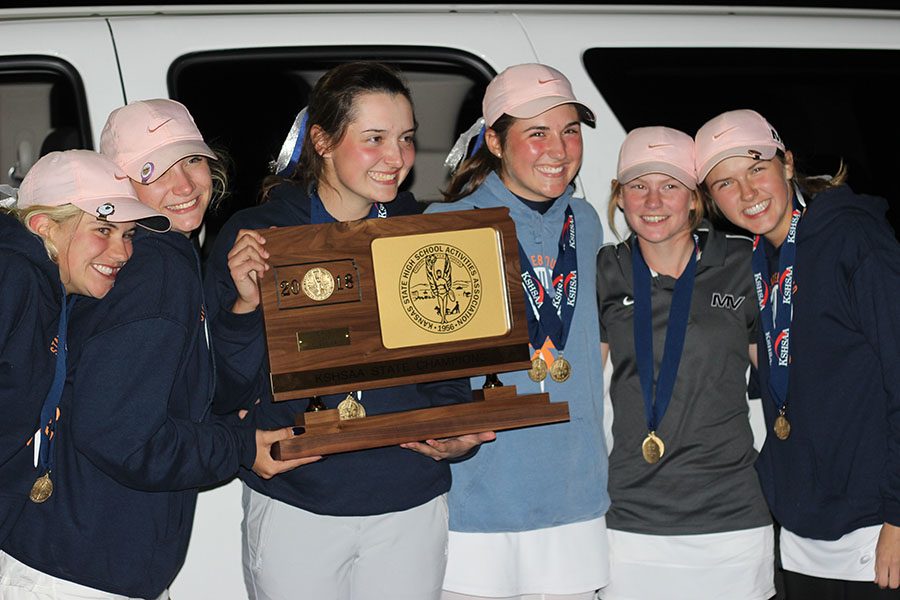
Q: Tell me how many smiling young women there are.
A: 6